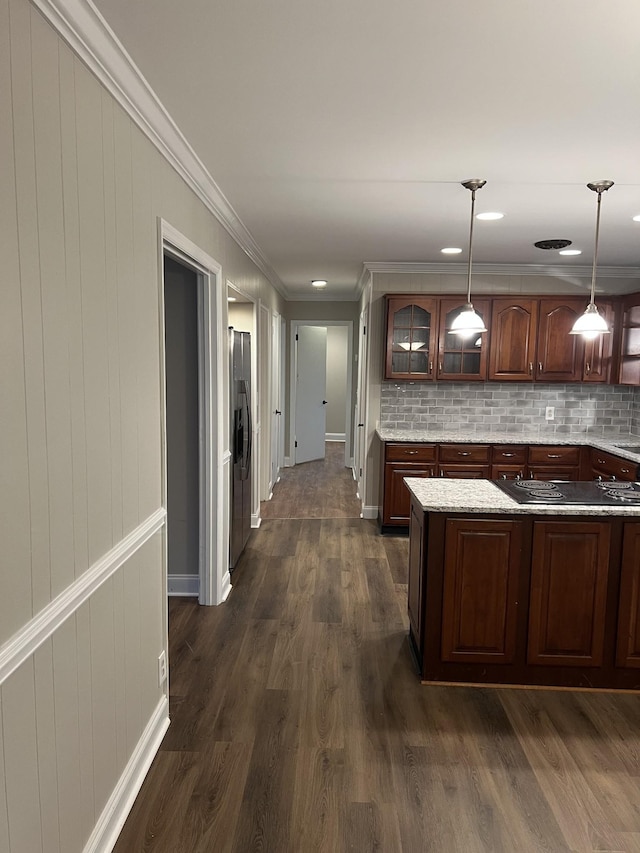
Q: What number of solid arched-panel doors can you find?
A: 3